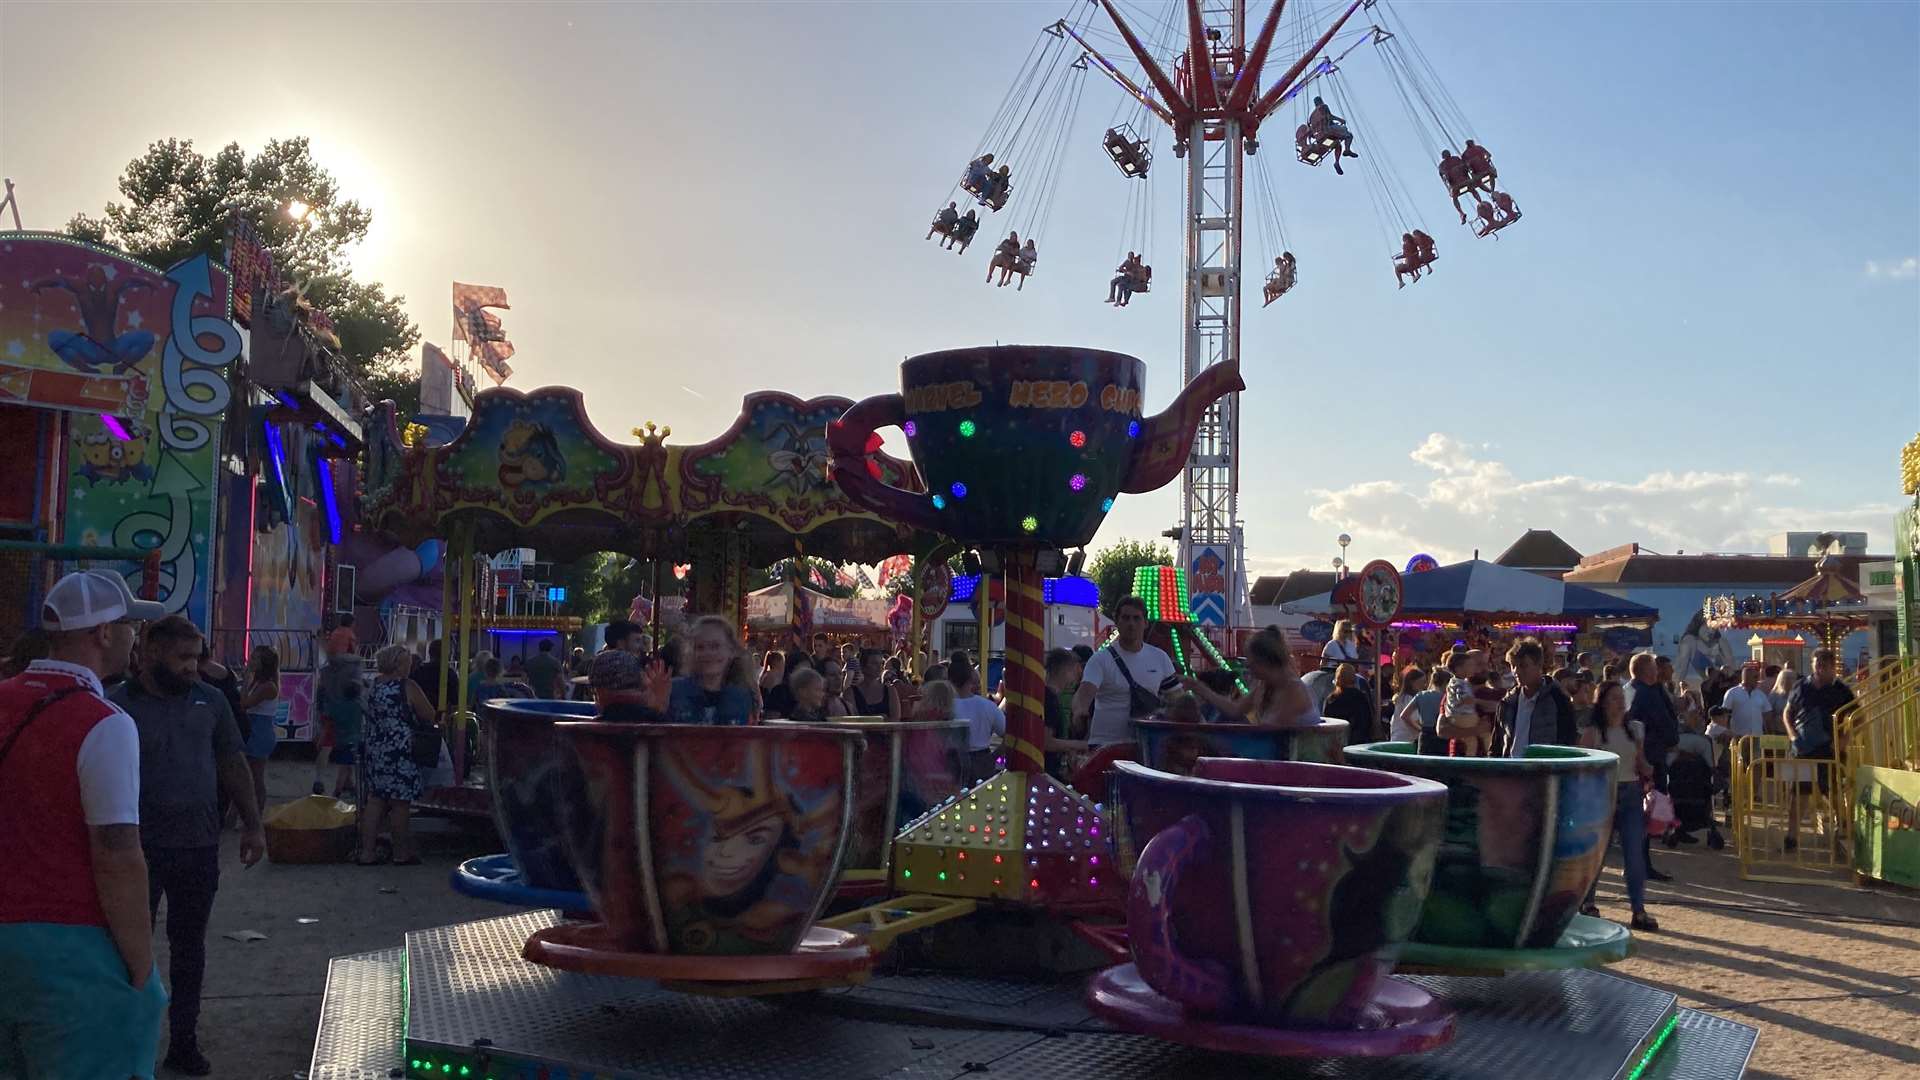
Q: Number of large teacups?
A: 6